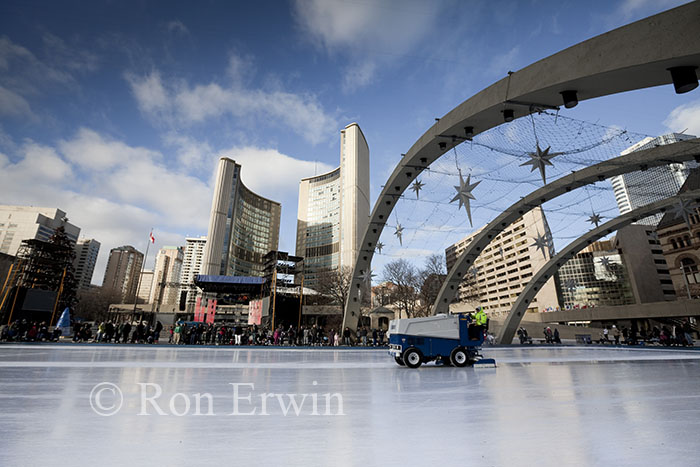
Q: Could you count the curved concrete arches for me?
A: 3